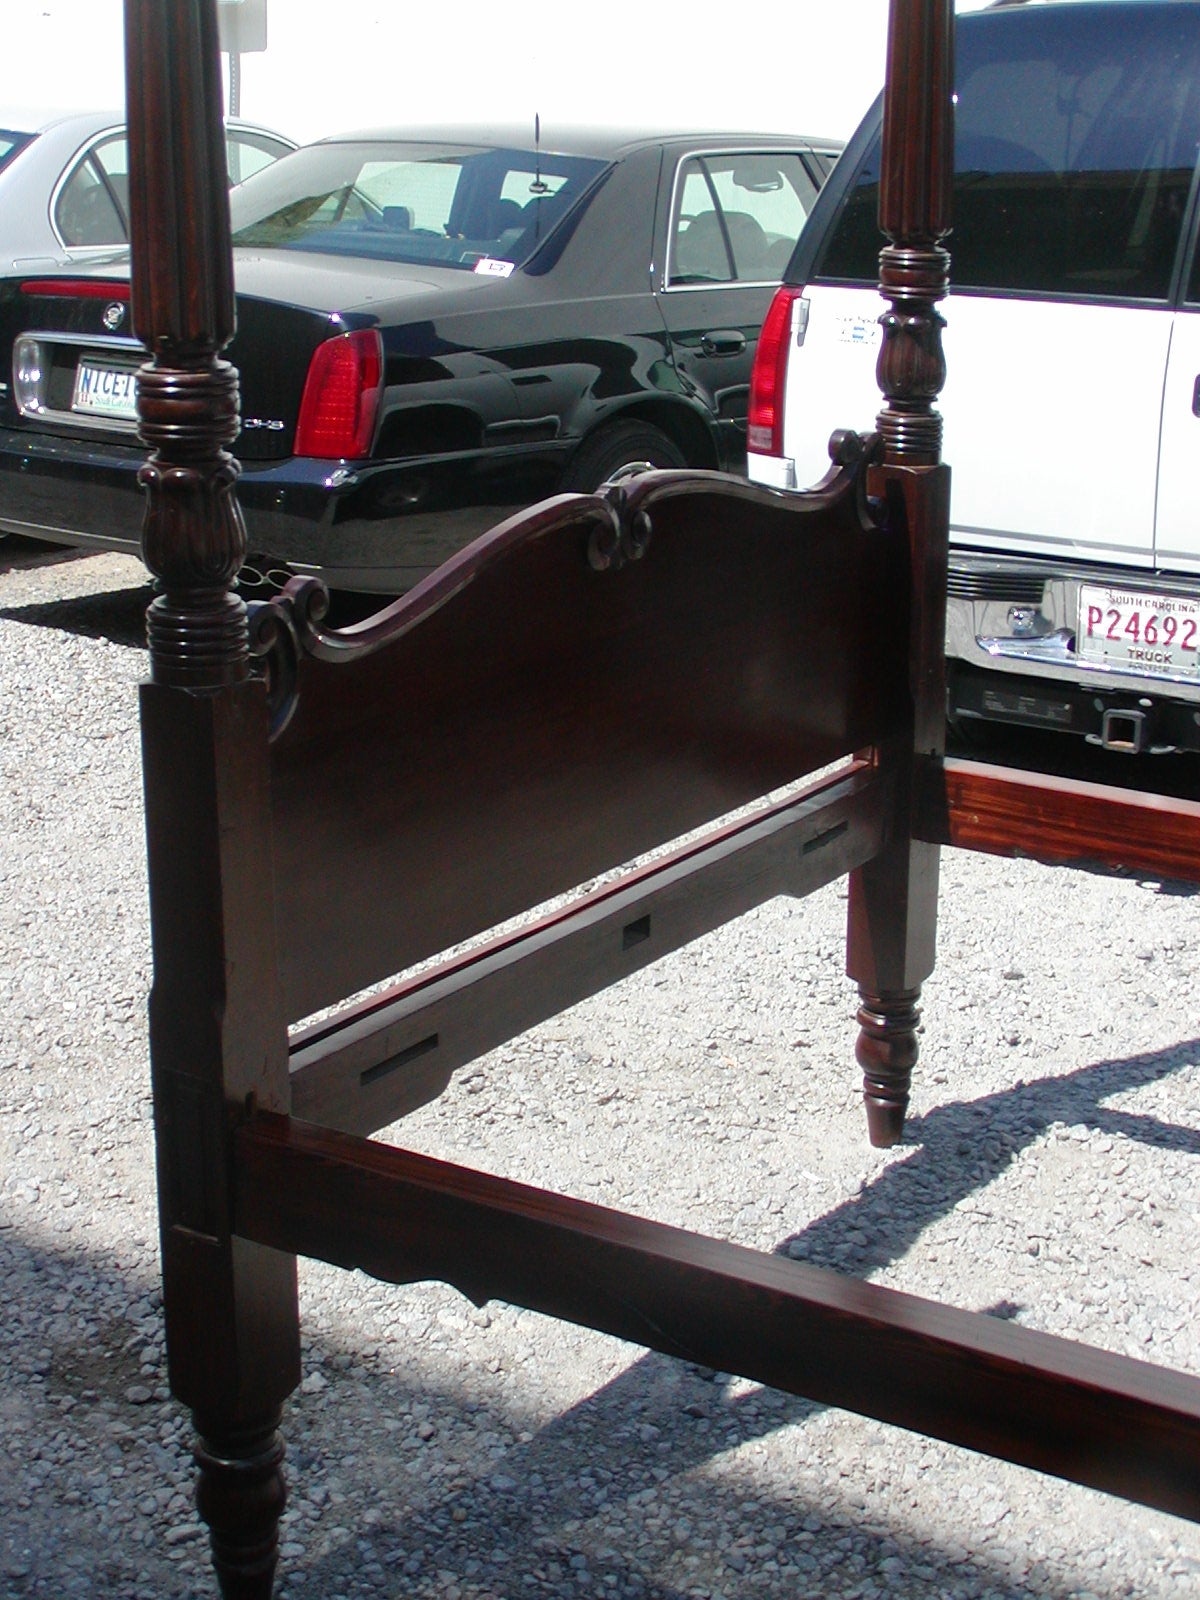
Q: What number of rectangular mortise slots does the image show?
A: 3